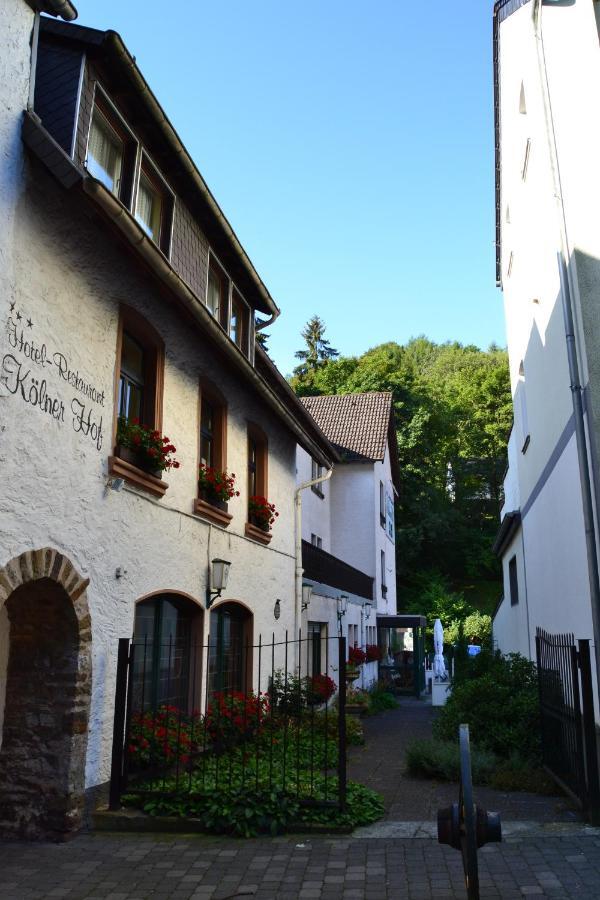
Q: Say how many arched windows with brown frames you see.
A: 5